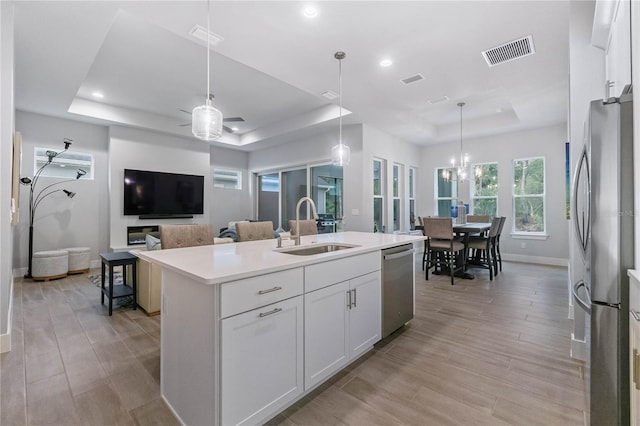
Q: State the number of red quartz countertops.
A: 0